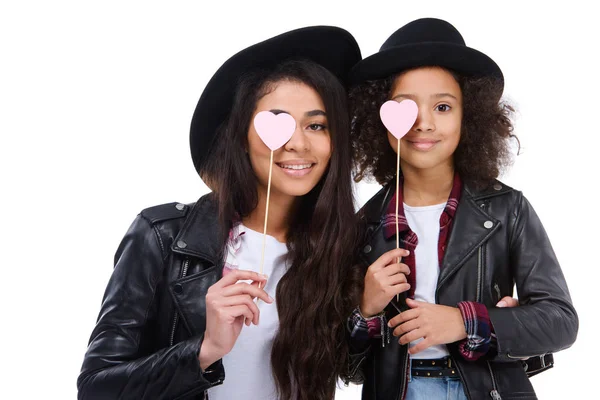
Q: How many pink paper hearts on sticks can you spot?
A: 2